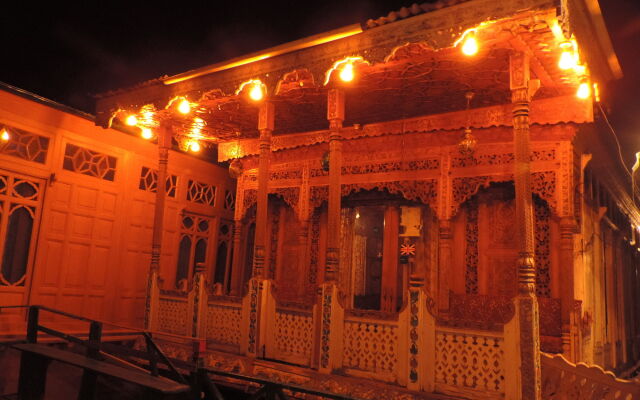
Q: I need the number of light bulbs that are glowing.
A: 10